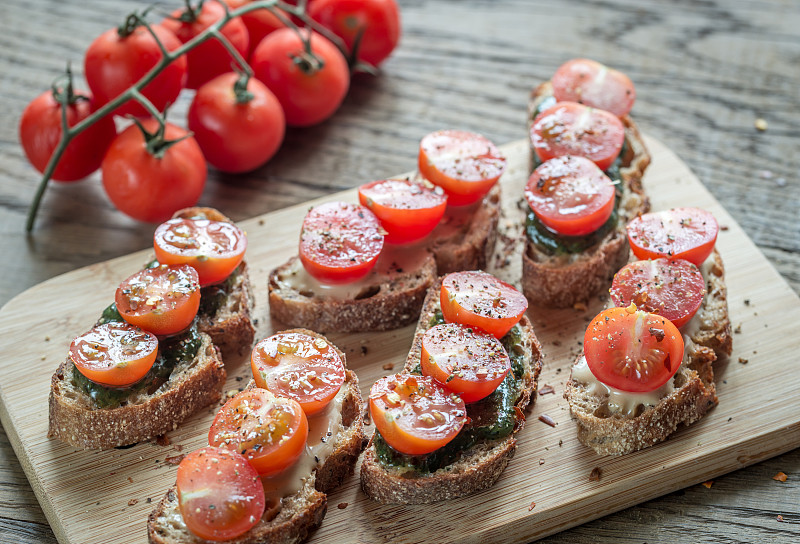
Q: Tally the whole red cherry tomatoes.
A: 8